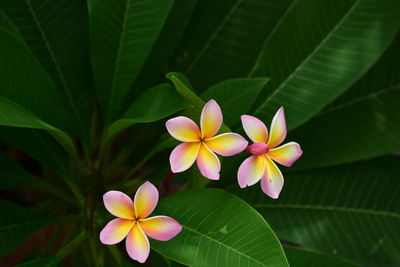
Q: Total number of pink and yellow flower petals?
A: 15